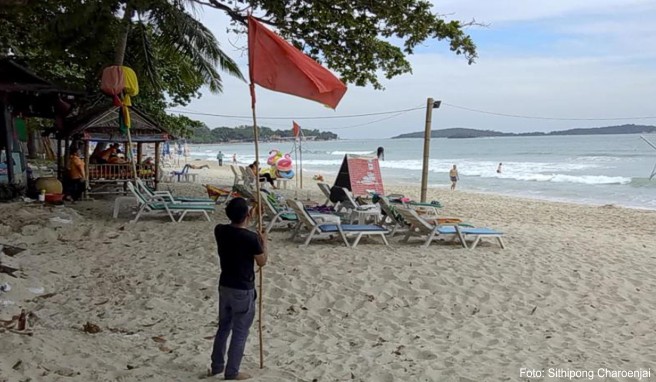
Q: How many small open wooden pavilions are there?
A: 1